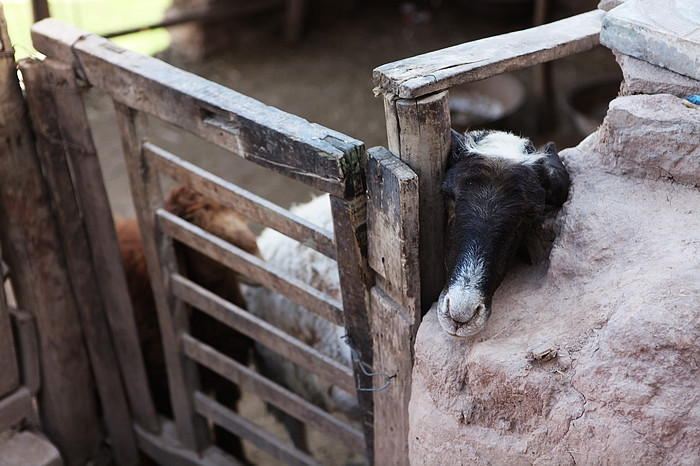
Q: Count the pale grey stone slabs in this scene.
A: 1